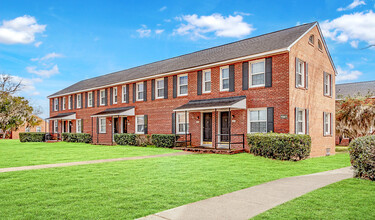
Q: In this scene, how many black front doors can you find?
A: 6